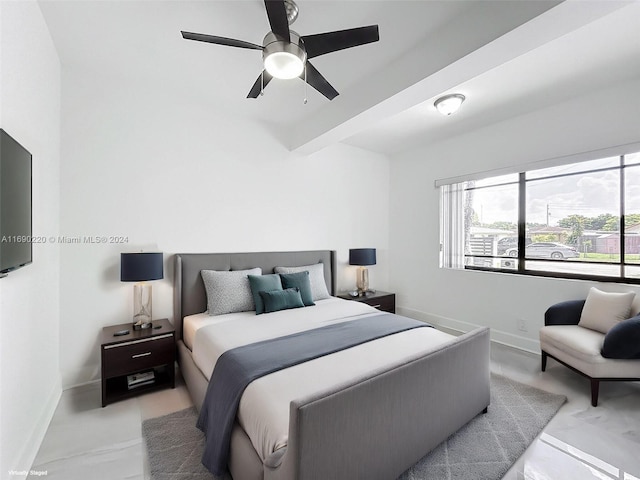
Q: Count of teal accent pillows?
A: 3